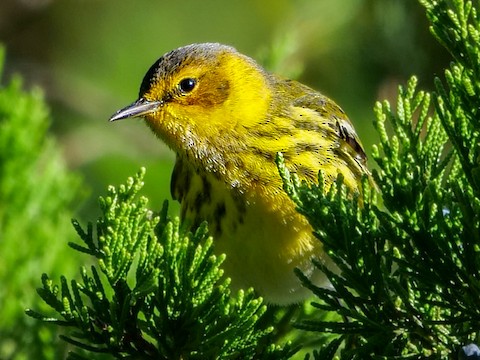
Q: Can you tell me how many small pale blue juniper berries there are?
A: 2